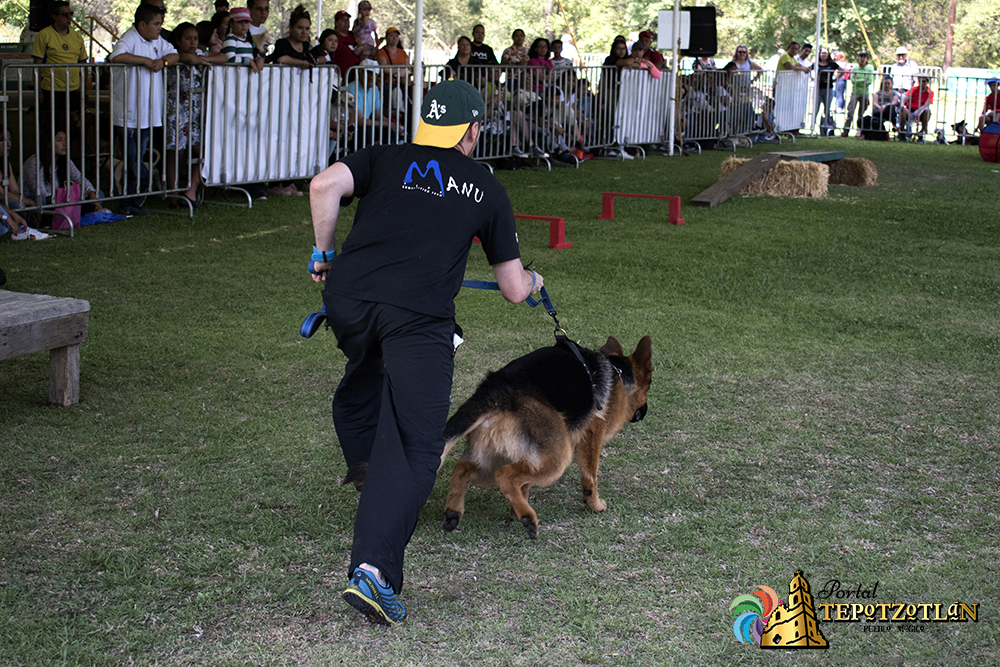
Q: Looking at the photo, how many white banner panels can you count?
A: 3